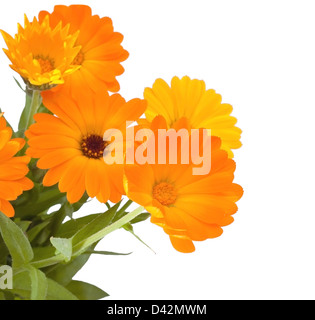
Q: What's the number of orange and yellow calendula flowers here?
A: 6